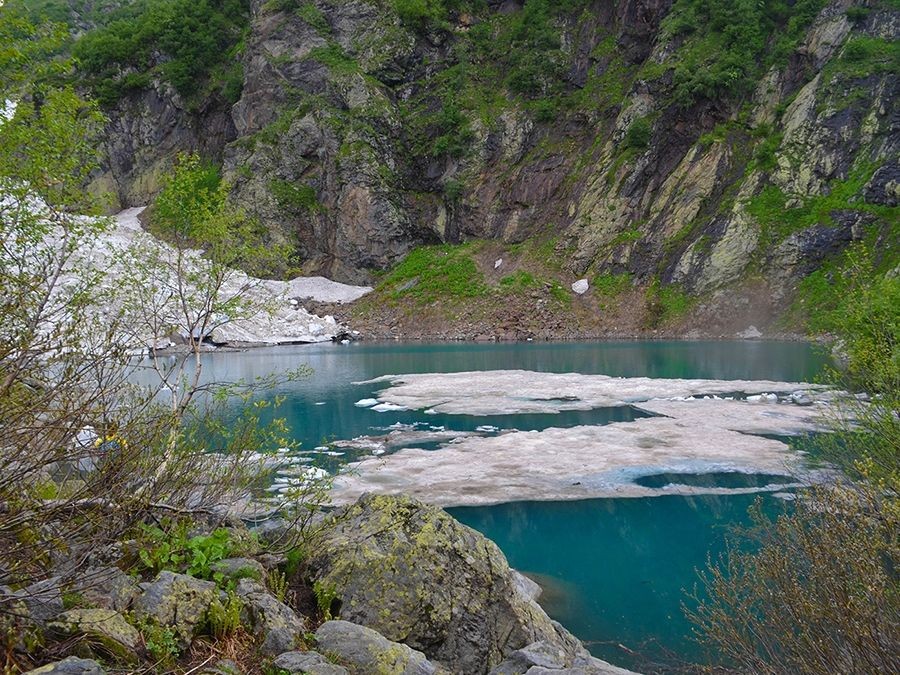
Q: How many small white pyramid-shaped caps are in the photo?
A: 0